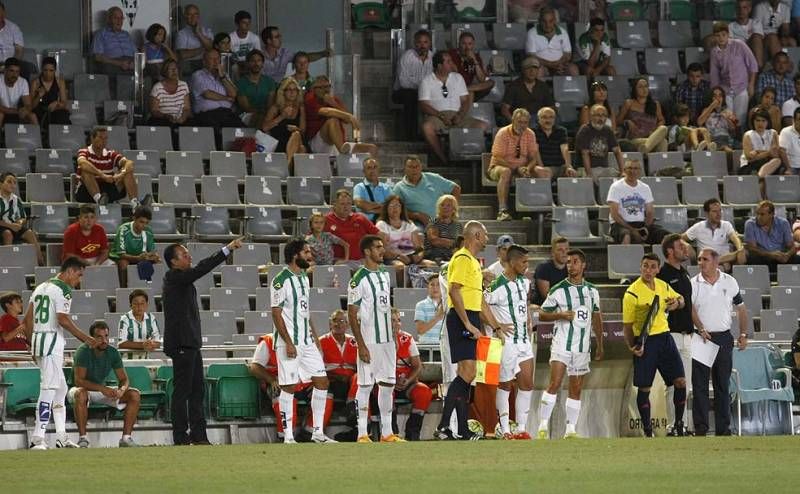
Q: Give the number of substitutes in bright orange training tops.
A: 0